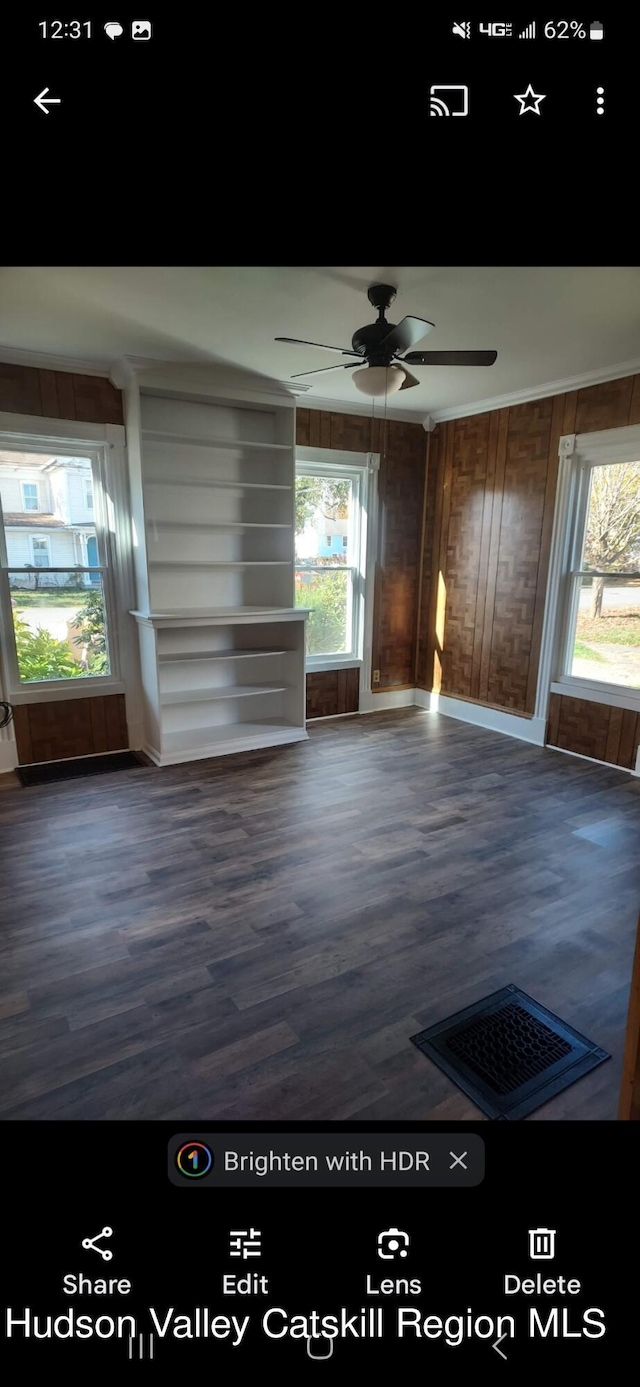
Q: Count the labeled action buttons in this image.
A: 4